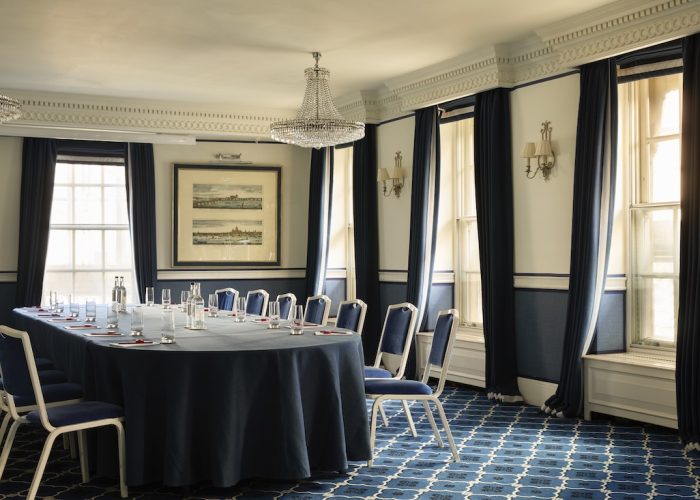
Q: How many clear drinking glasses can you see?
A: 14